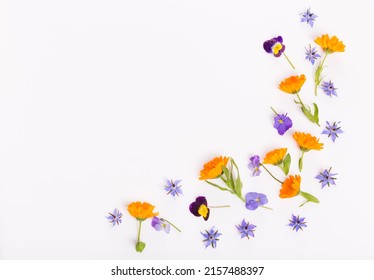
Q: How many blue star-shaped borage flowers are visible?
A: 10